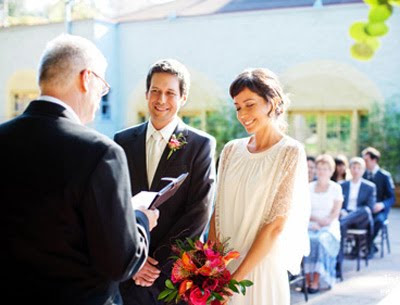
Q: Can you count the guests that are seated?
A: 5